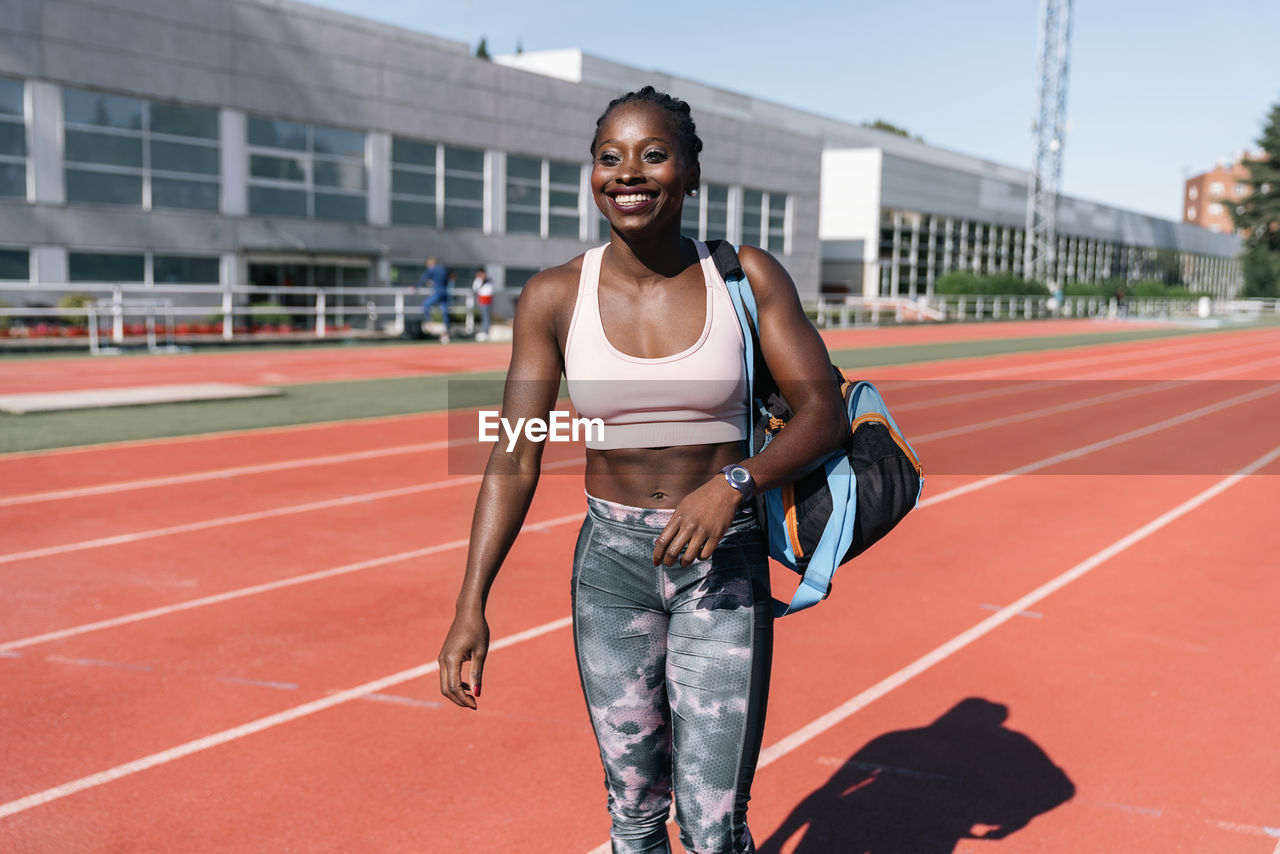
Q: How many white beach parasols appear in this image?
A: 0